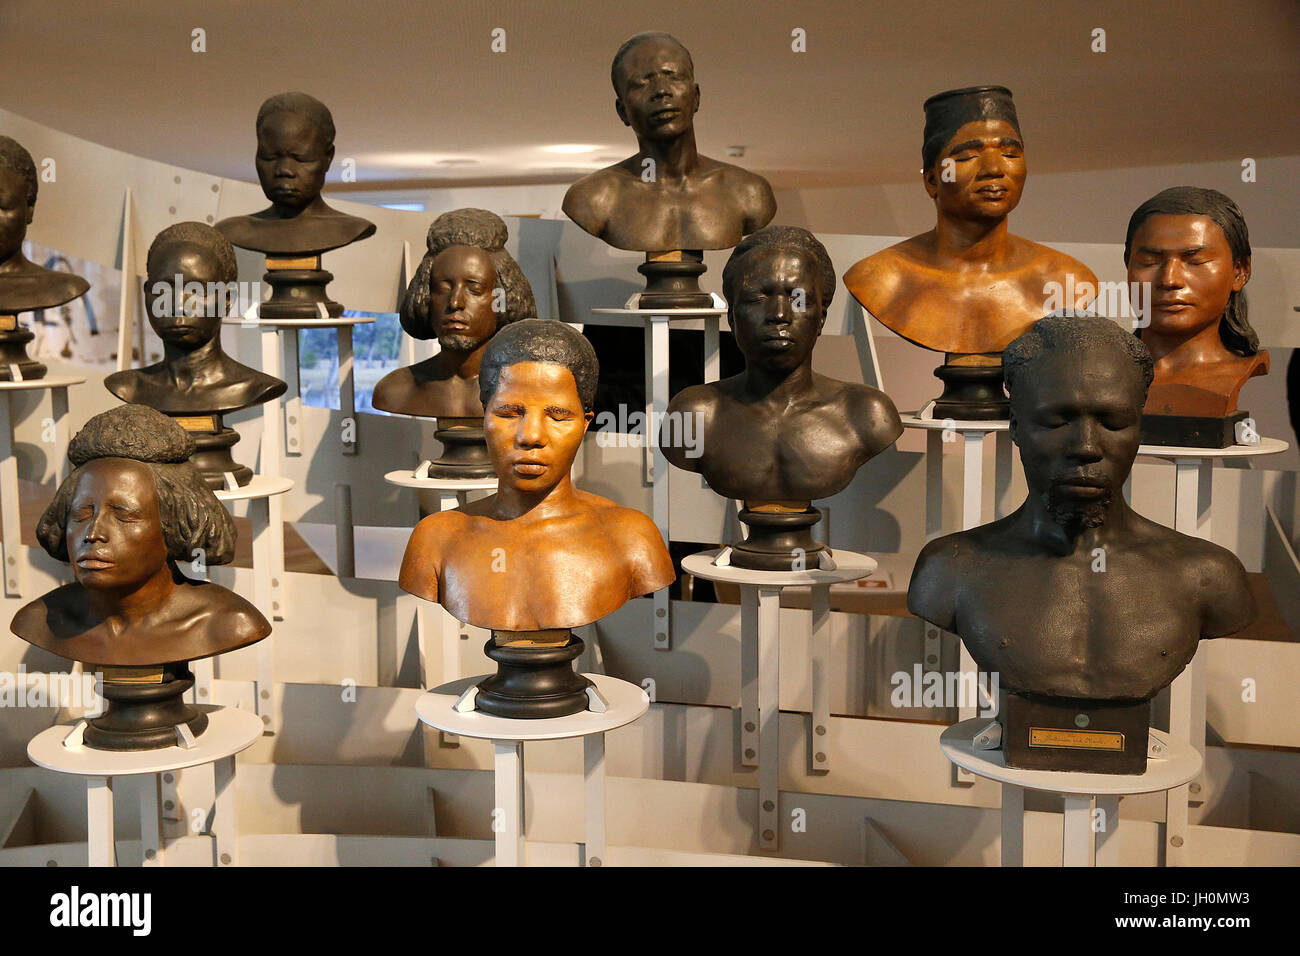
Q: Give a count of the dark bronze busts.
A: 8